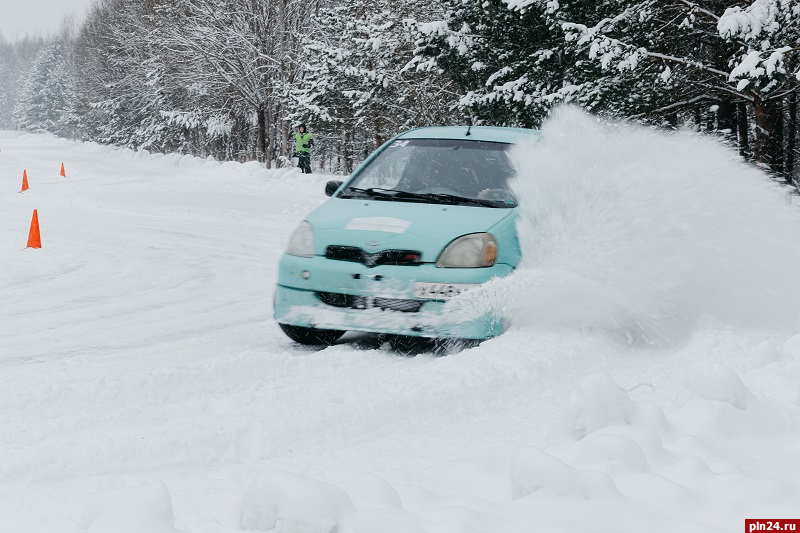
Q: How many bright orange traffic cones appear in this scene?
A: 3